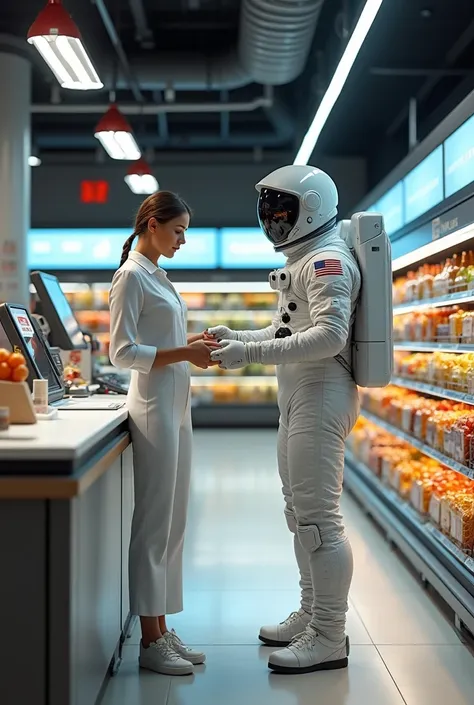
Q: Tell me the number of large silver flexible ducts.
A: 1